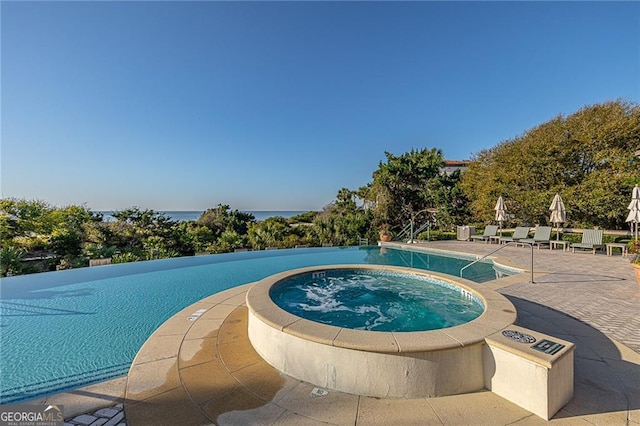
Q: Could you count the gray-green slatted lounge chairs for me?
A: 4